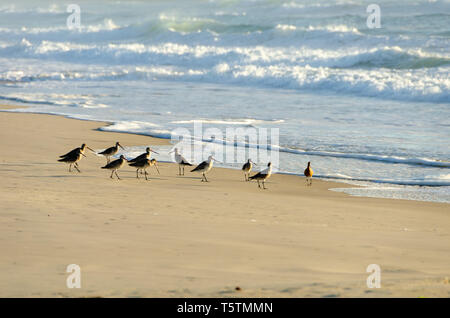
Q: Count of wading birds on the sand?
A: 11